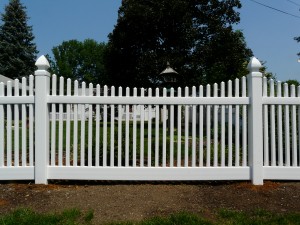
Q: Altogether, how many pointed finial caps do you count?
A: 2